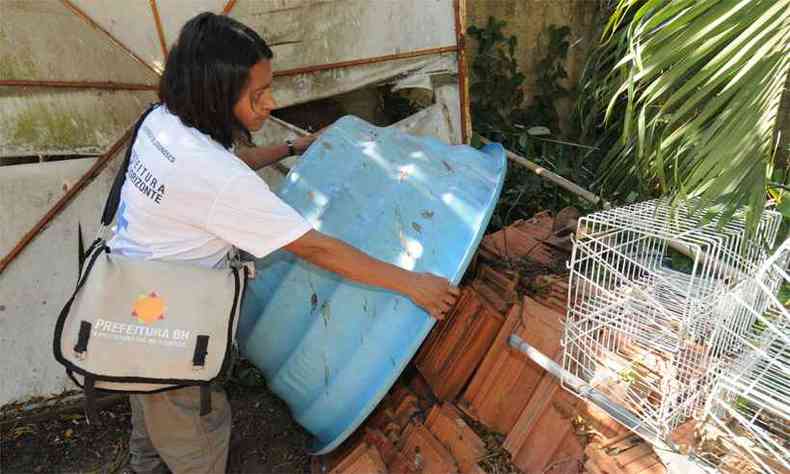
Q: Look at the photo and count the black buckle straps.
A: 2